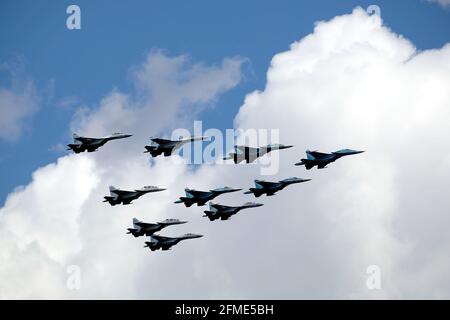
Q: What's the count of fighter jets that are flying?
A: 10